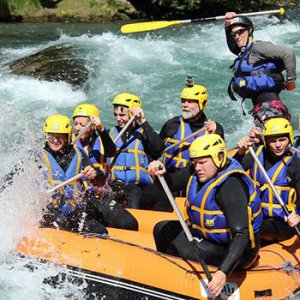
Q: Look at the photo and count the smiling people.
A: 2